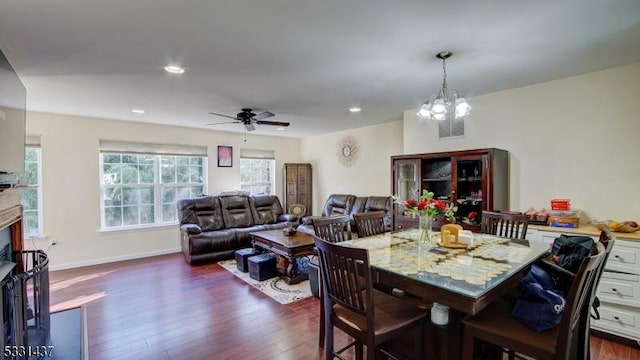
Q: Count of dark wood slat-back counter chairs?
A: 6